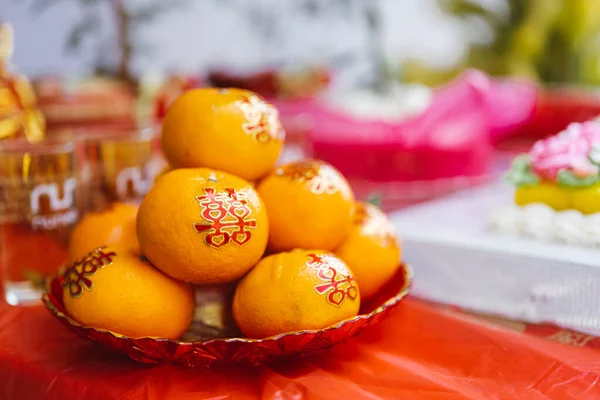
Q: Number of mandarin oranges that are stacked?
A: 7